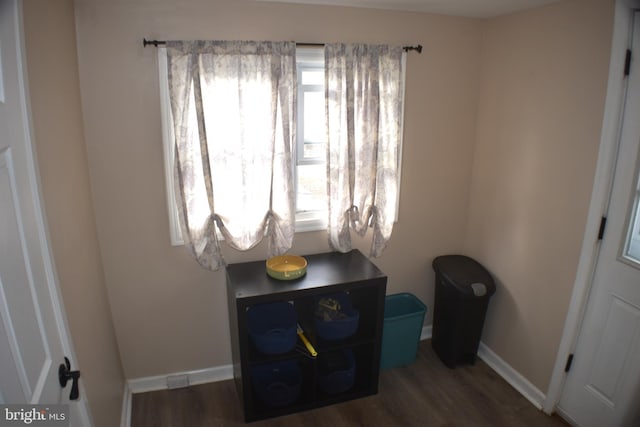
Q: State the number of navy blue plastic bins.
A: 4